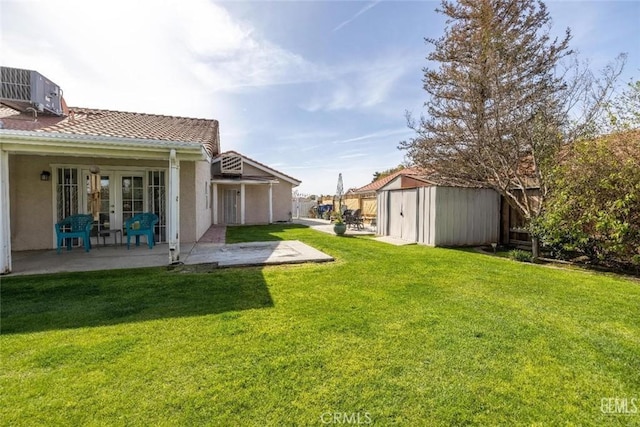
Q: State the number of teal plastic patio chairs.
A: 2